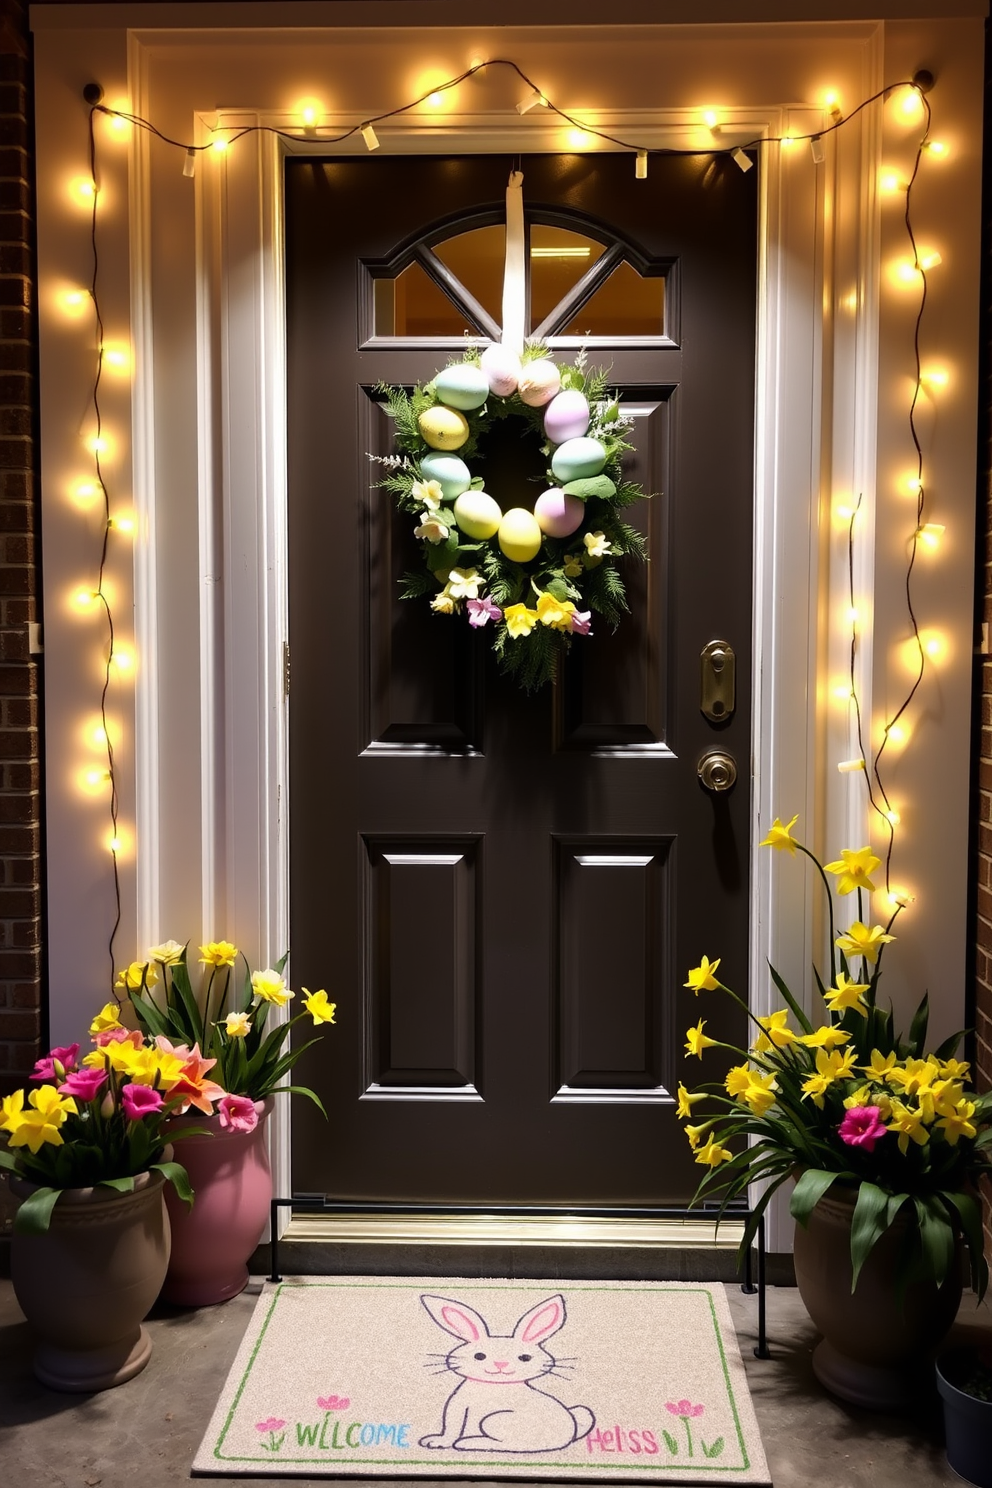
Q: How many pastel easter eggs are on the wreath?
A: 10